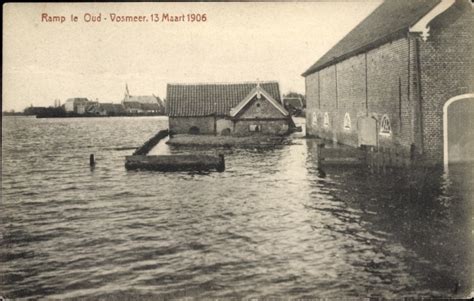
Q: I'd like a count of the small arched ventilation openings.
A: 4